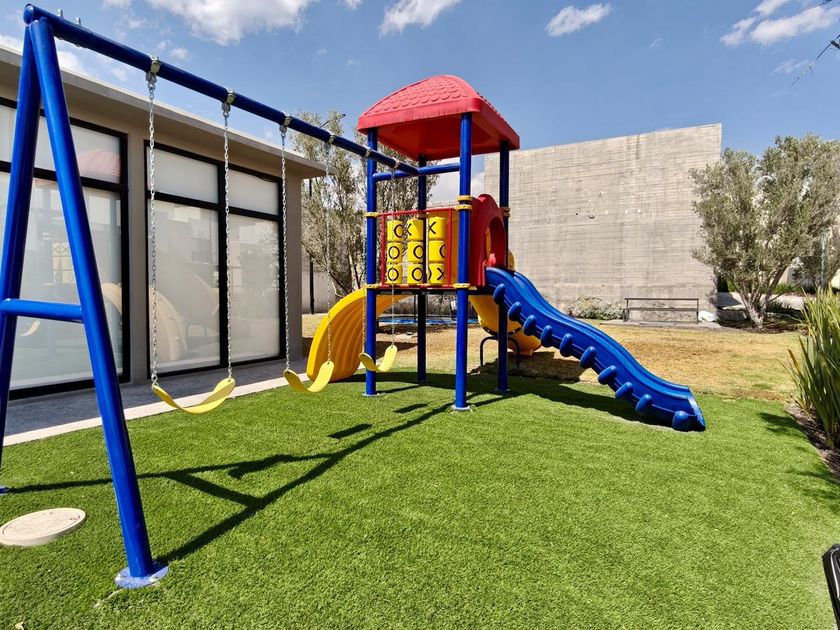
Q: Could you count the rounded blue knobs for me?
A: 10